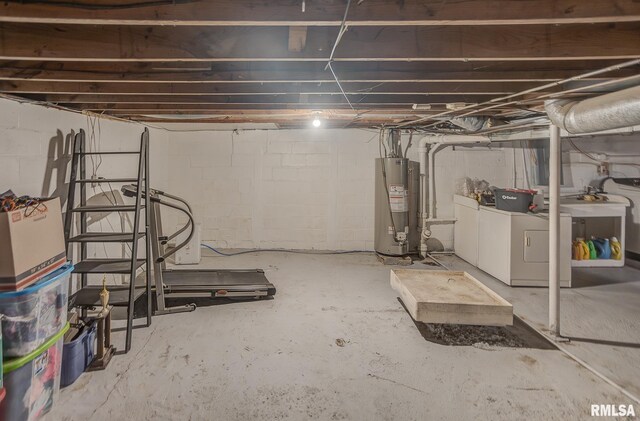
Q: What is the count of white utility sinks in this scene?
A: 1